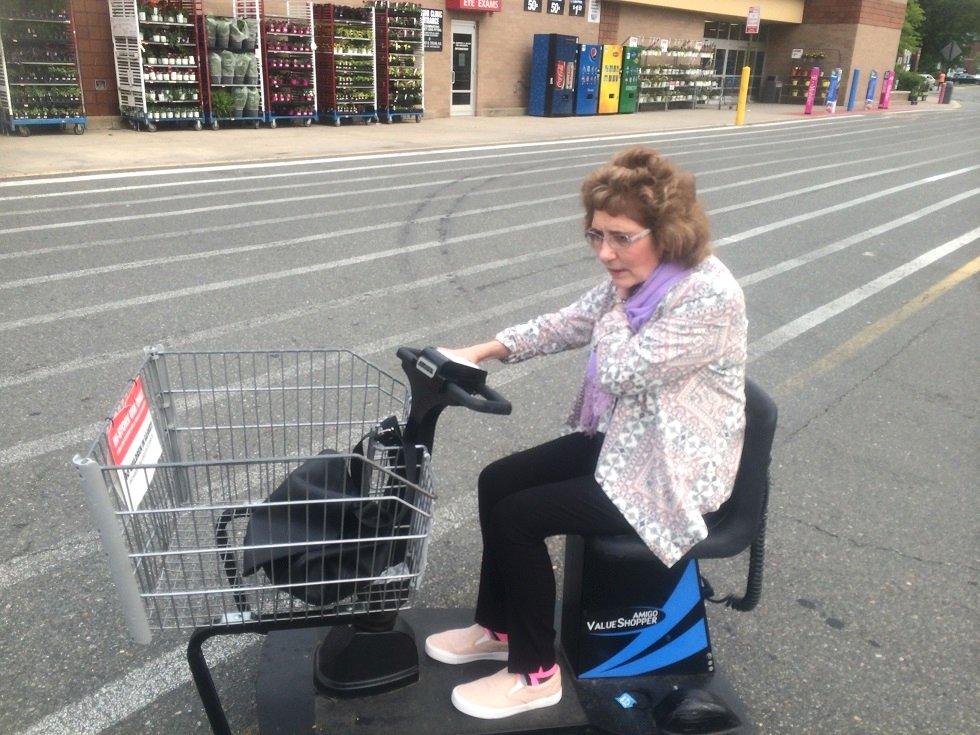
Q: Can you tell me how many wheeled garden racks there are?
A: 6